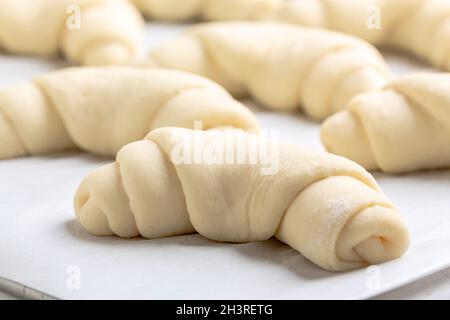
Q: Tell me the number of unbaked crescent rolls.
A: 7